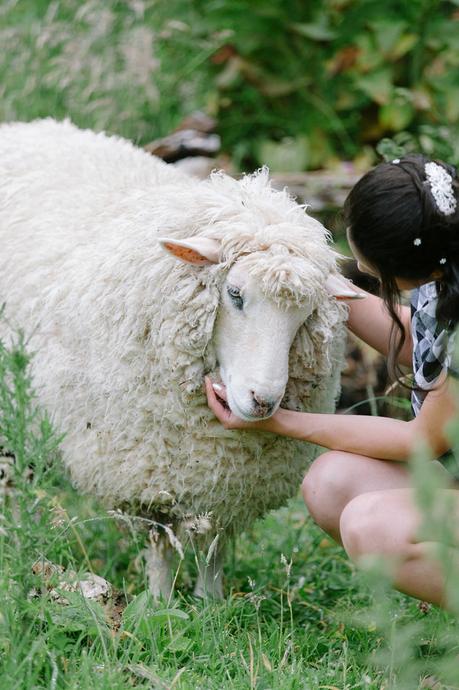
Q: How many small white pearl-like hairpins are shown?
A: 3